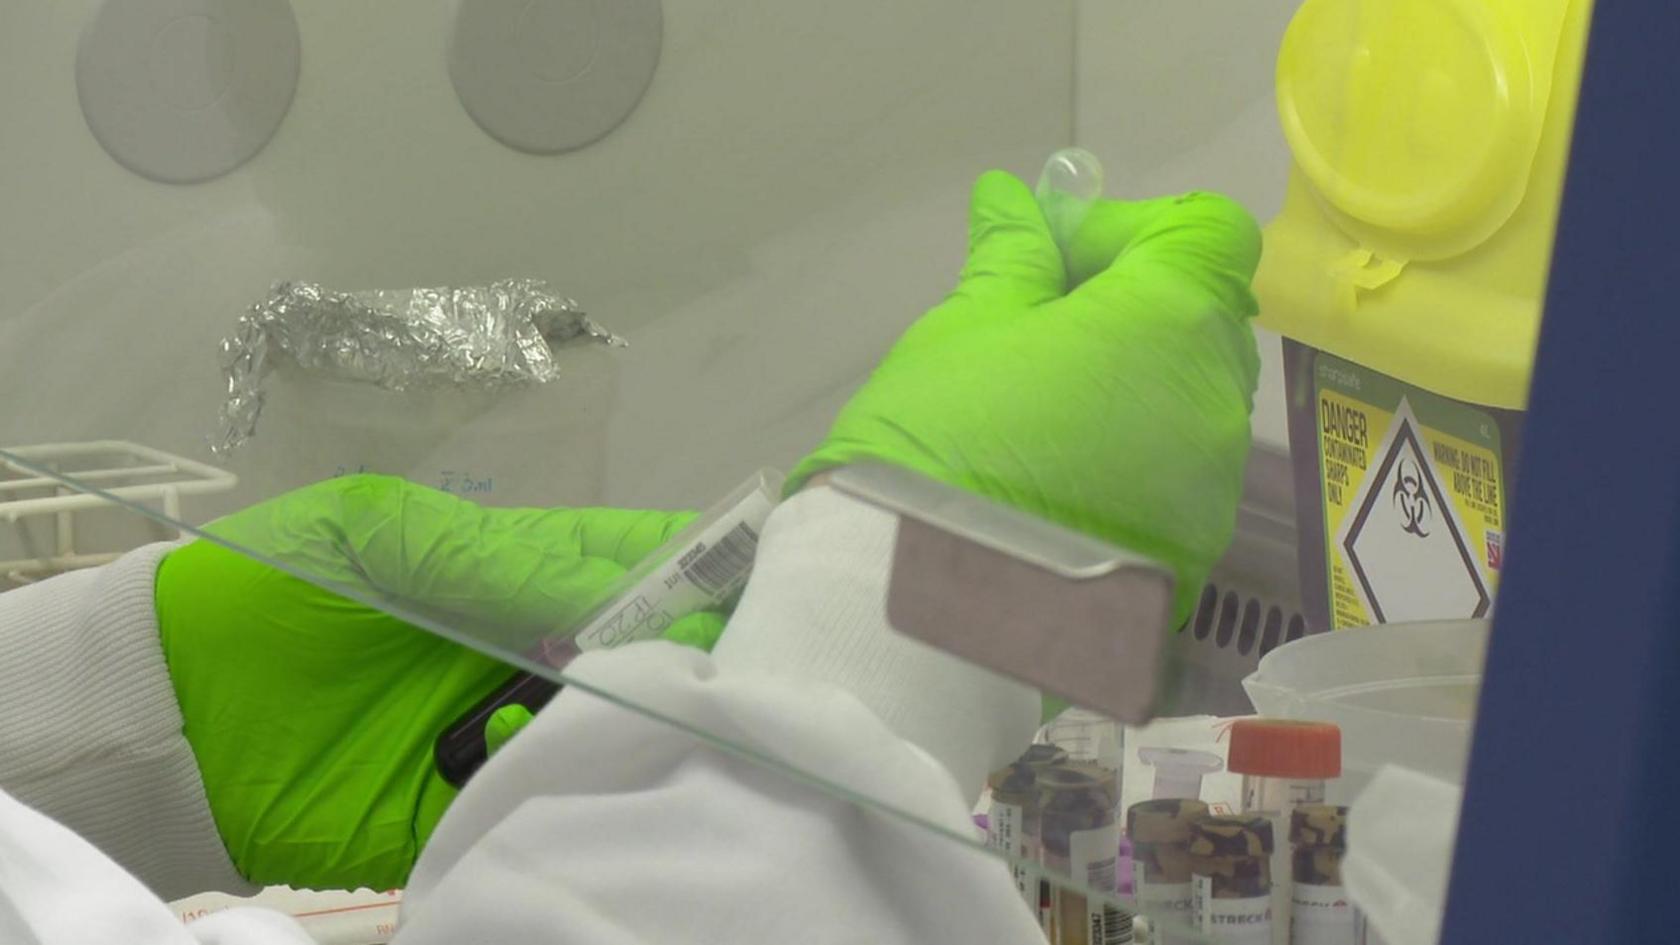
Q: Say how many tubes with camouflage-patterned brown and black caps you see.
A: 5